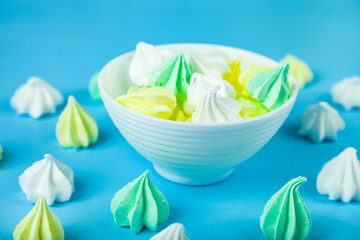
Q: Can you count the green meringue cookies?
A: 5